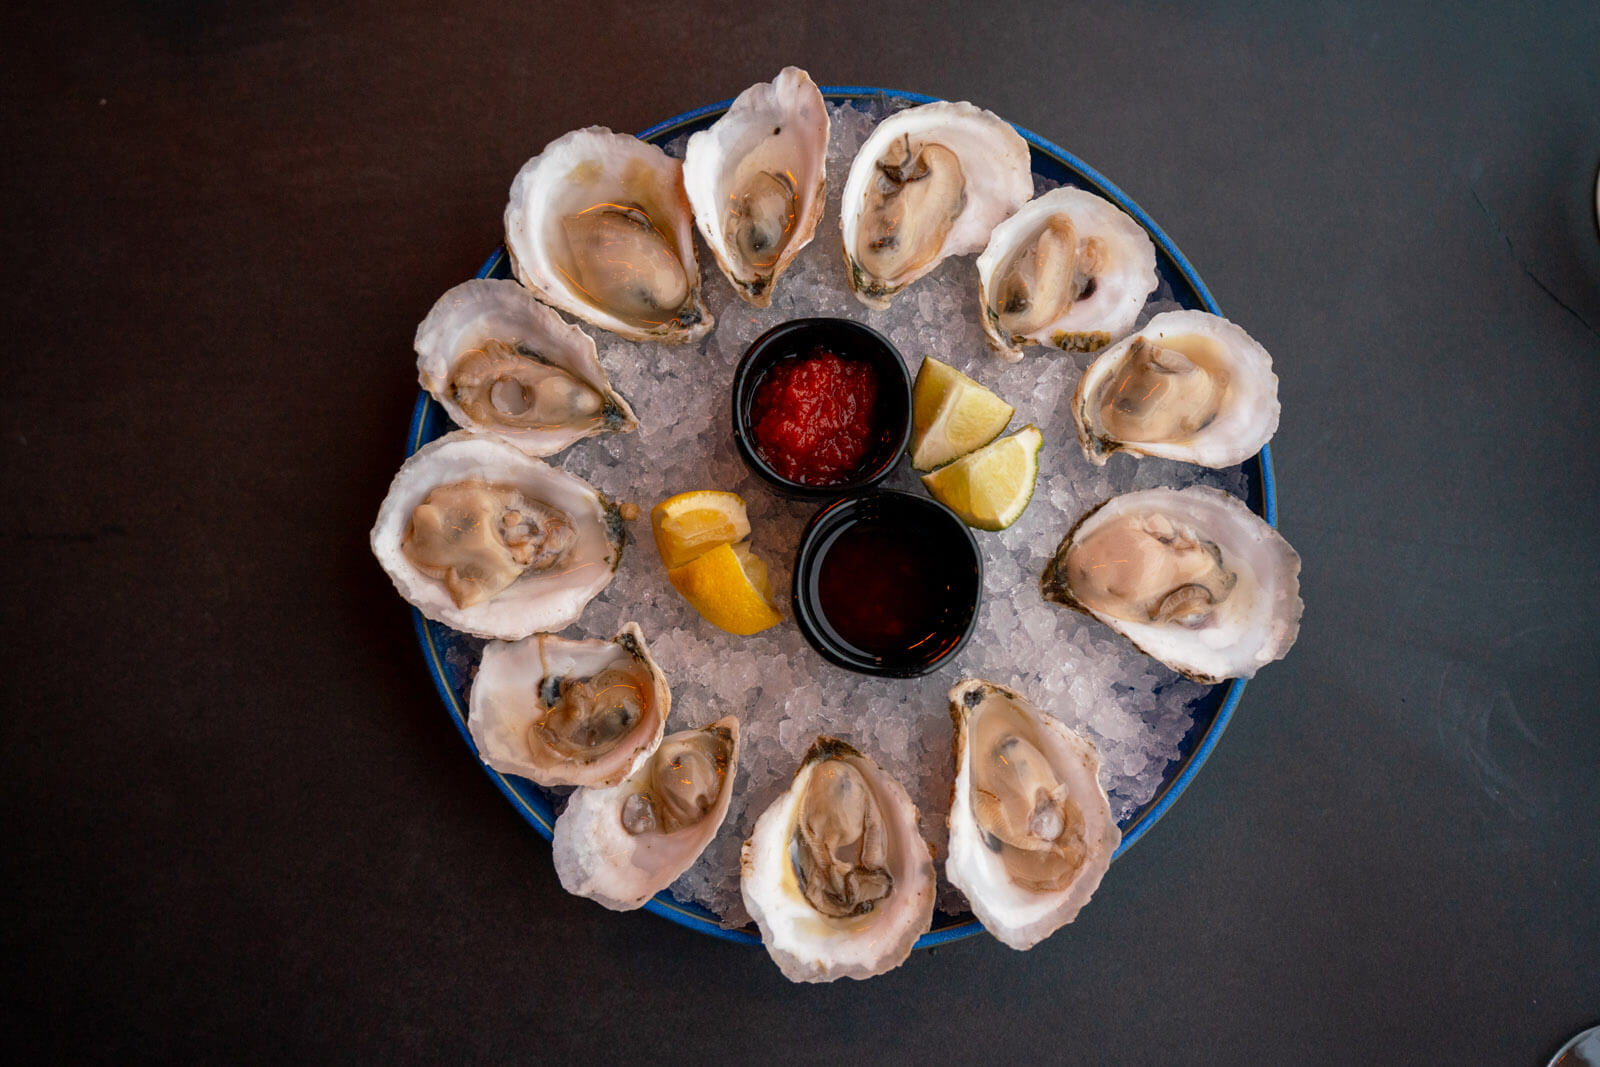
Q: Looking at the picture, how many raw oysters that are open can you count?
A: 12